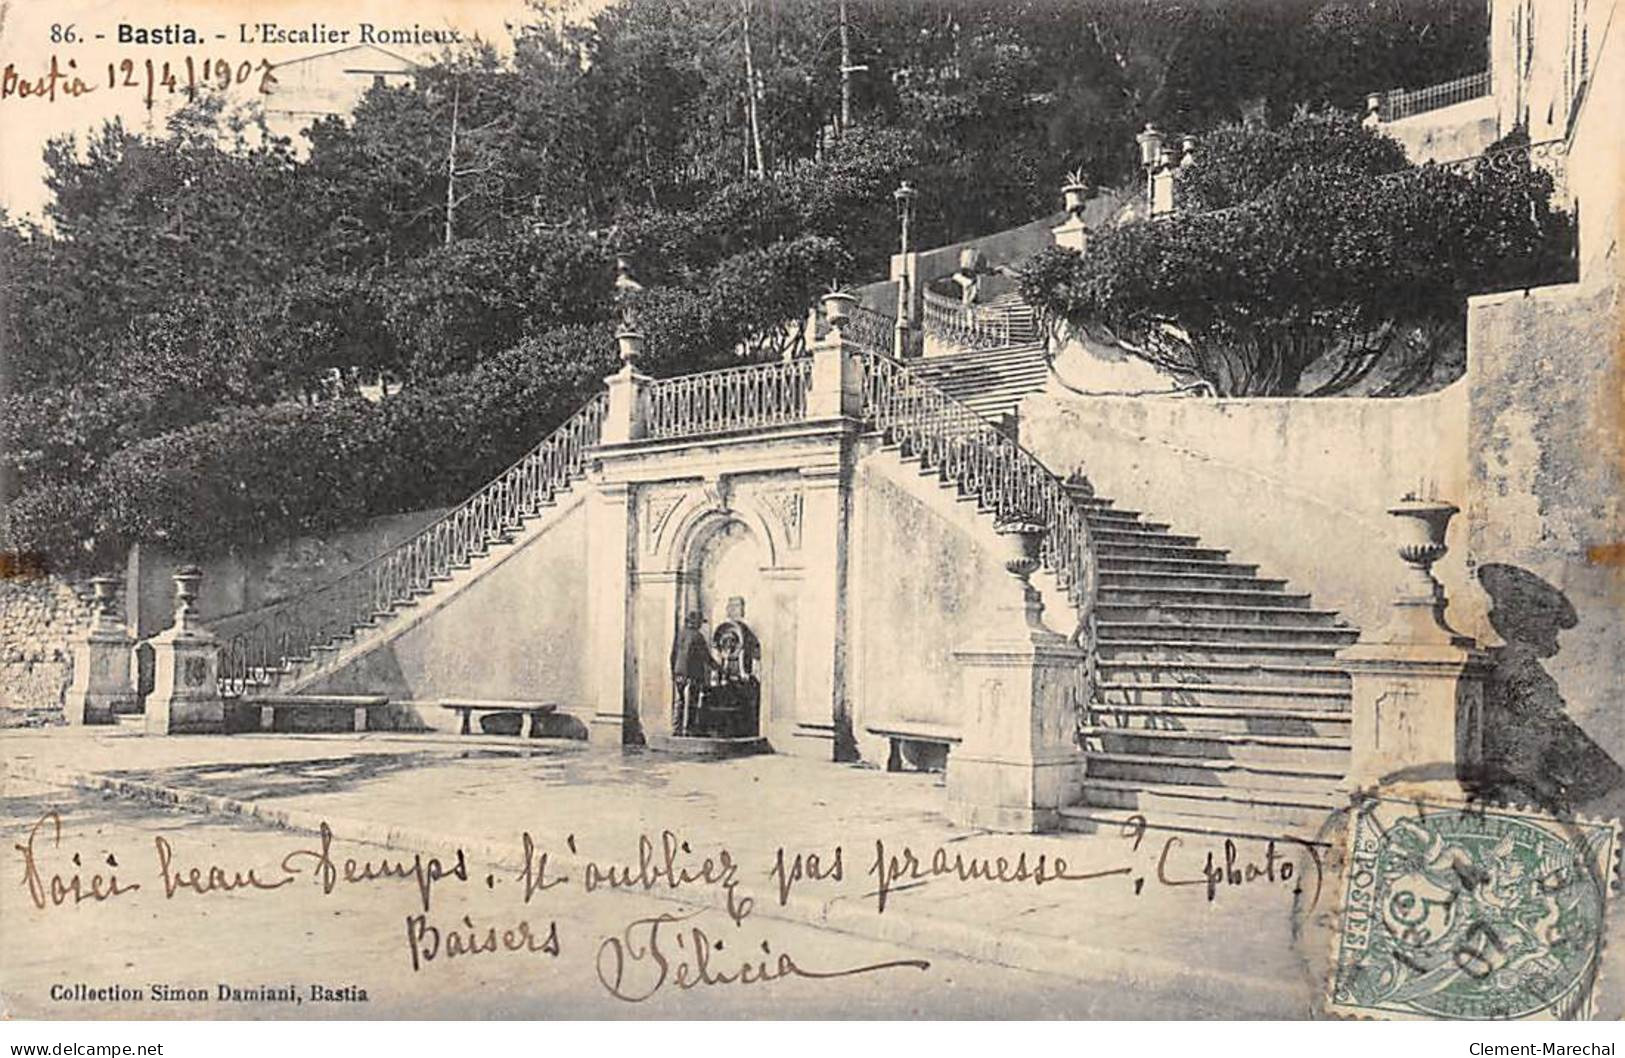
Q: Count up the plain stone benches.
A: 3